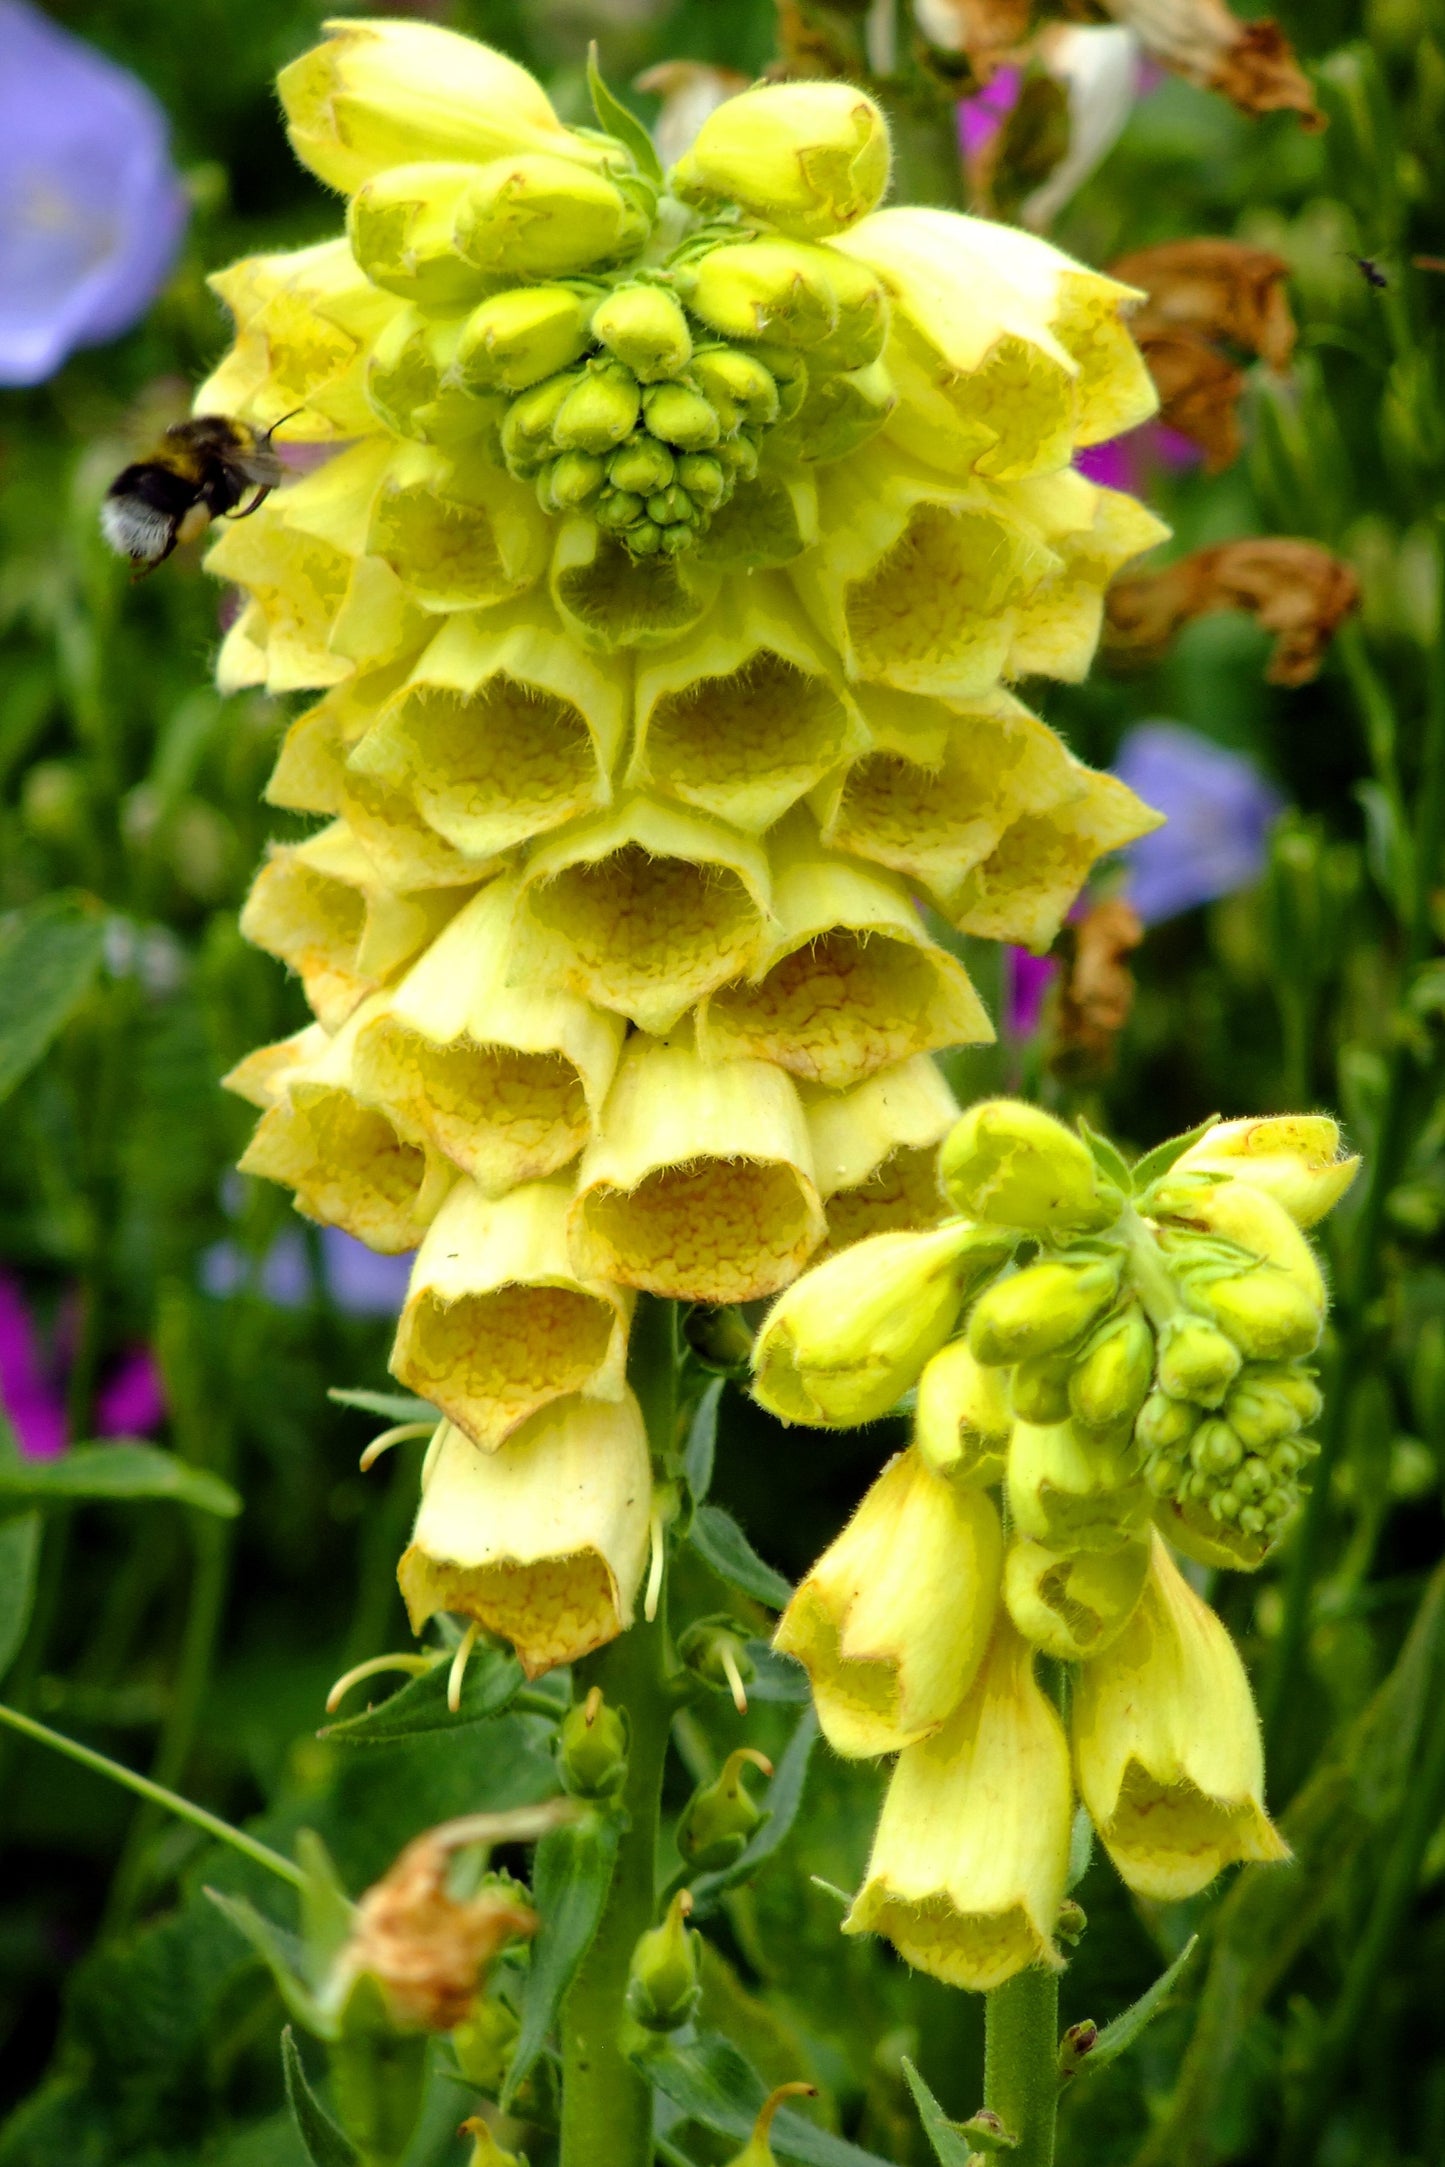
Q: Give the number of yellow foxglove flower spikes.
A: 2